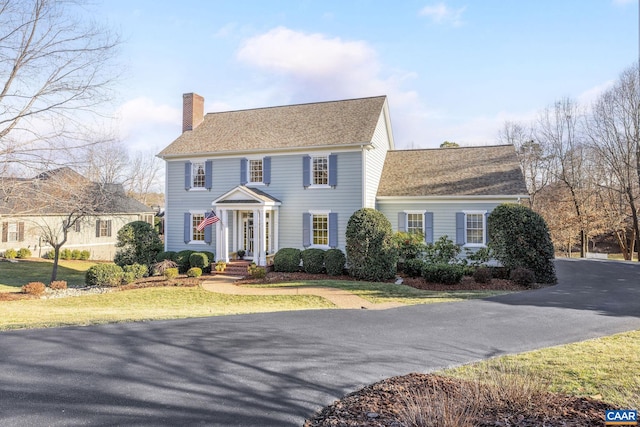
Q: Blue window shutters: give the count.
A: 14